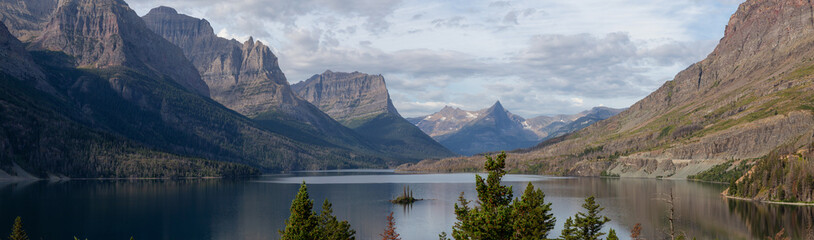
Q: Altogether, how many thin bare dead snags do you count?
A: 1